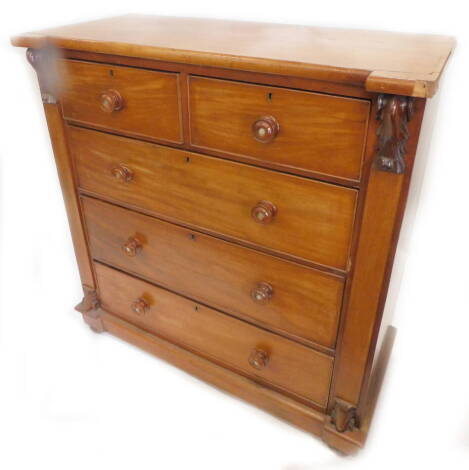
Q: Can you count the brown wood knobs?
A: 8